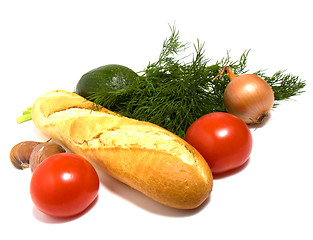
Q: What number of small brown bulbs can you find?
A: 2